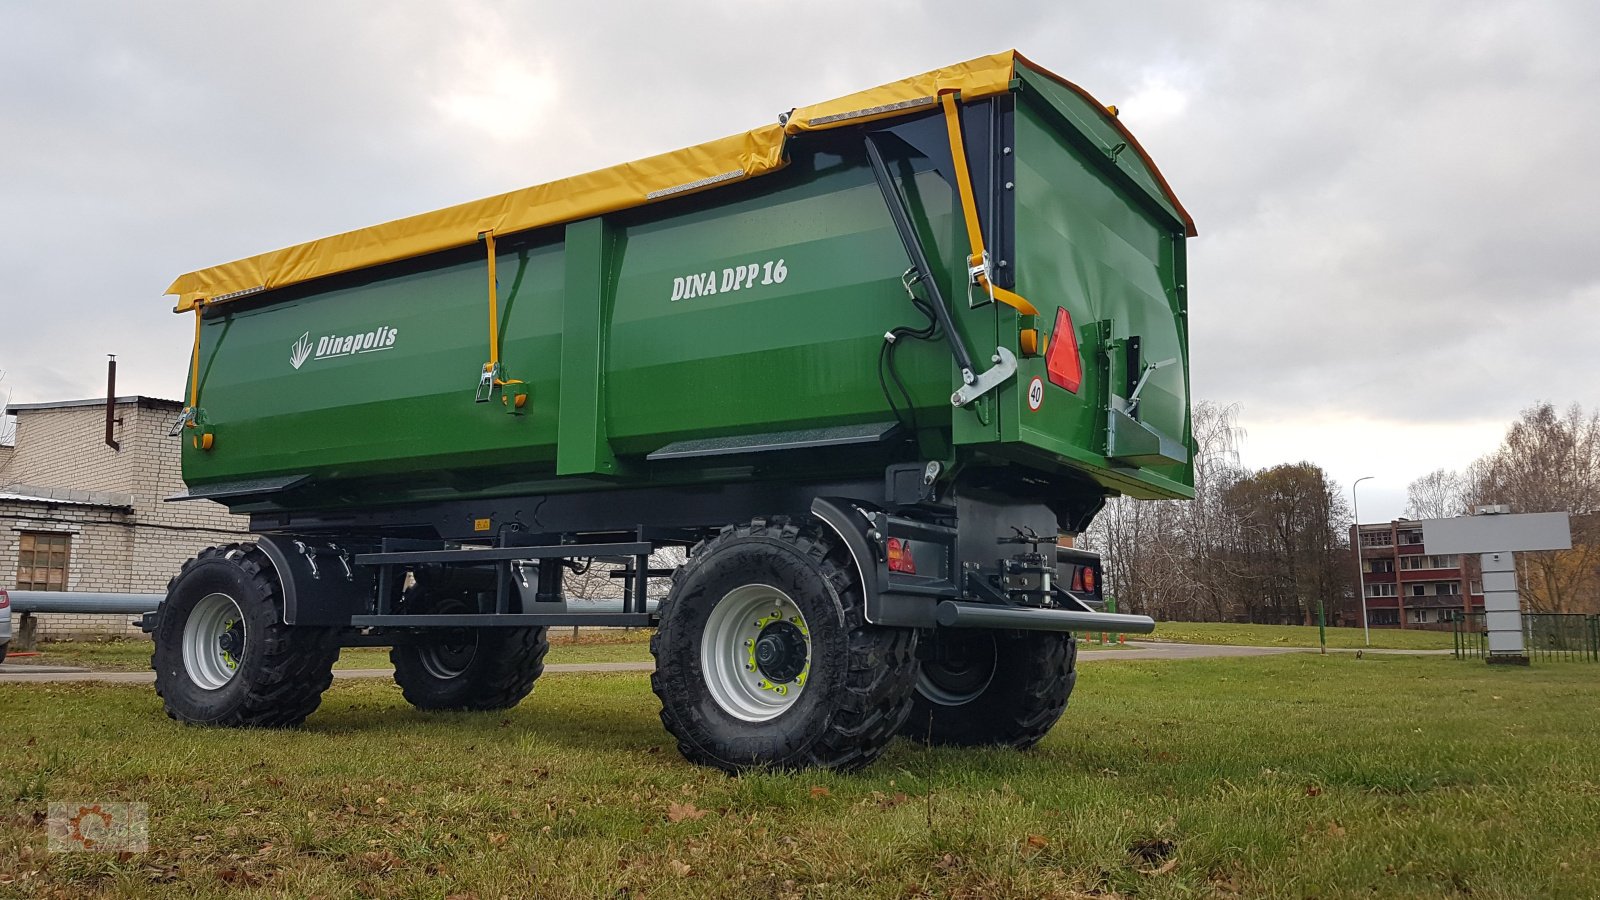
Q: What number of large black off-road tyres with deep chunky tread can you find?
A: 4